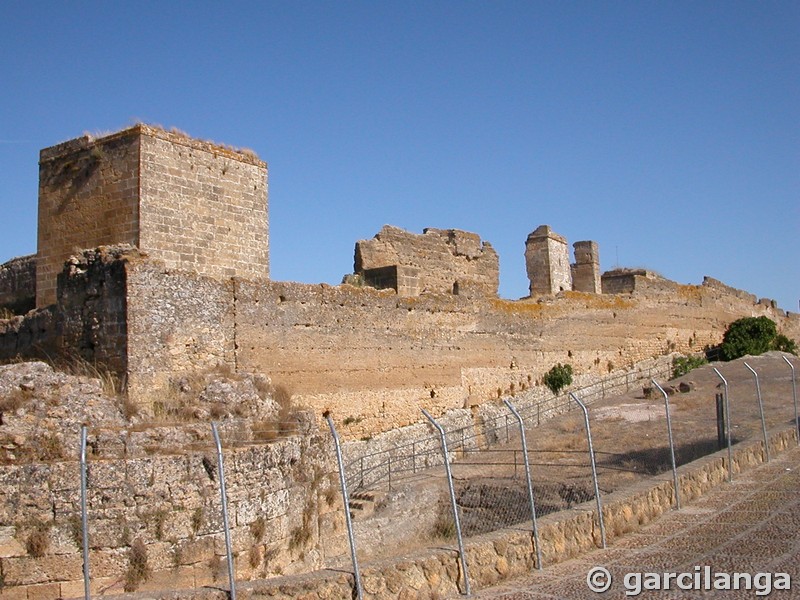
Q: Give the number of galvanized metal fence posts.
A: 10